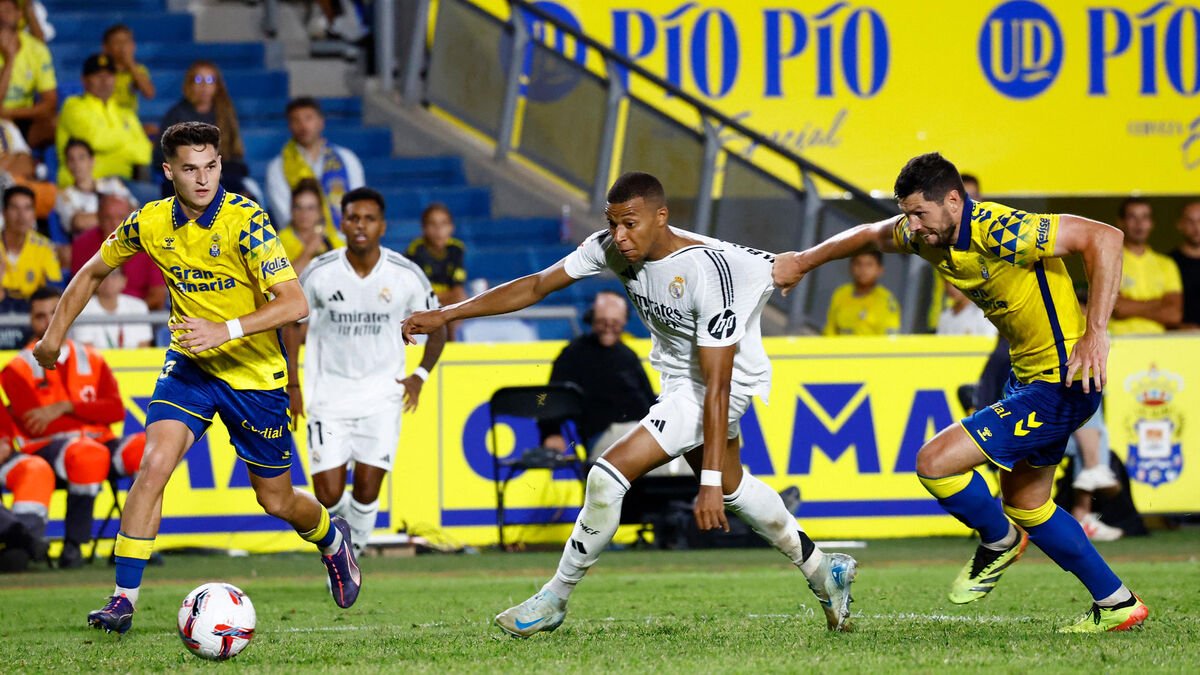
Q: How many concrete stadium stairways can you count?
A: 1